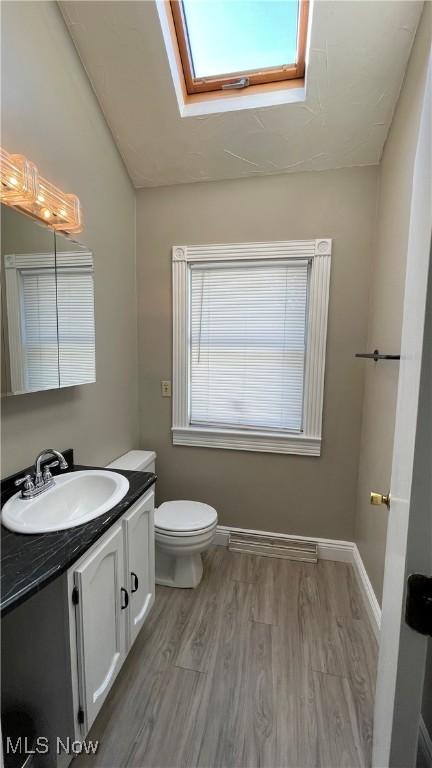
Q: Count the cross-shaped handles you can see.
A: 0